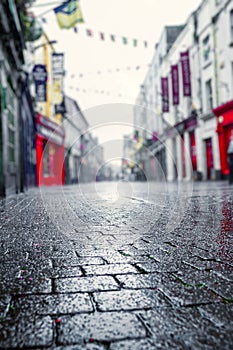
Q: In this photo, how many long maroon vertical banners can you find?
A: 3